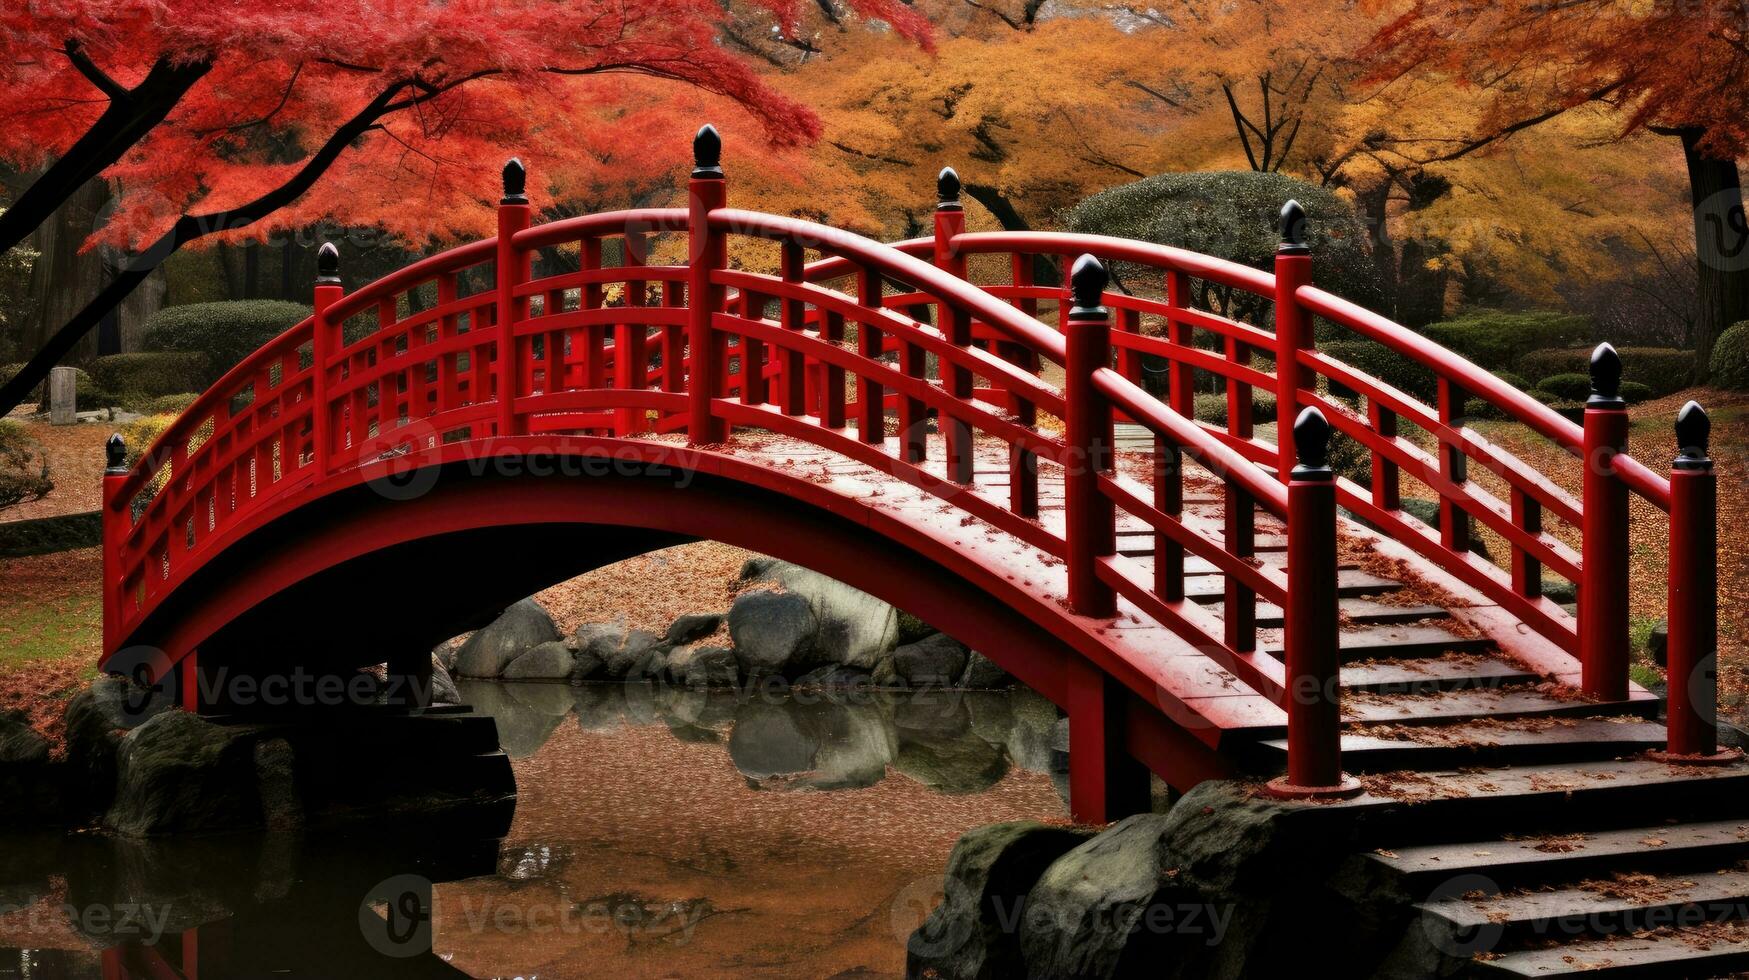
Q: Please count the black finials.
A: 10